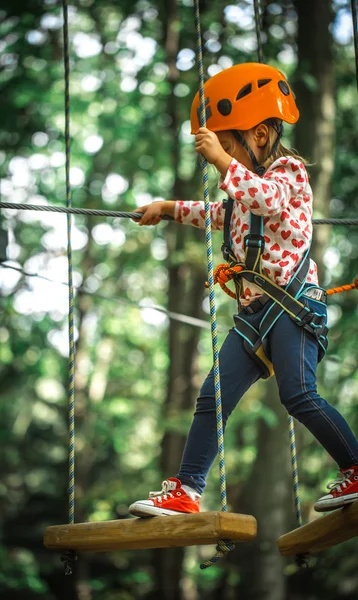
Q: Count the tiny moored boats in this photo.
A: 0